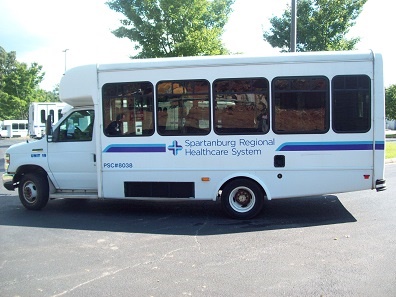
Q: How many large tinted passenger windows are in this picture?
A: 5